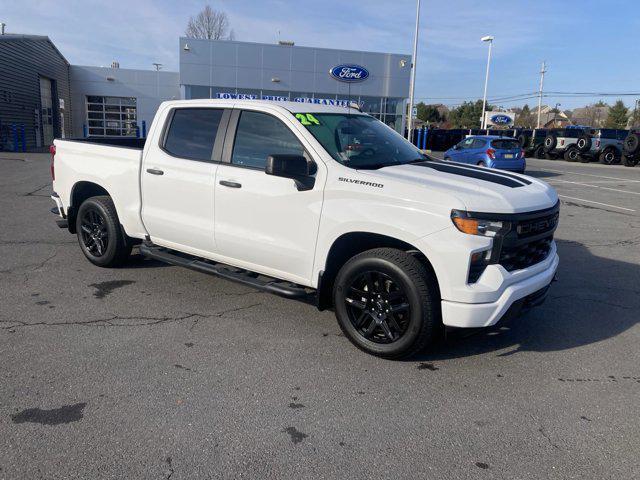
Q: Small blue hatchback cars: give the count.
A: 1